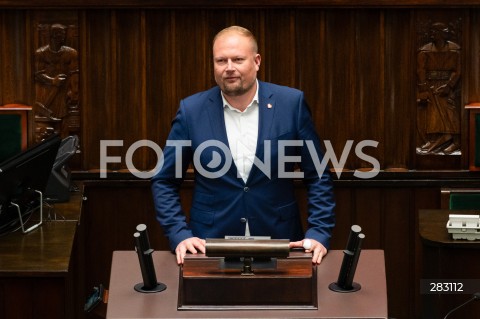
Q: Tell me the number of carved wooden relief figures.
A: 2